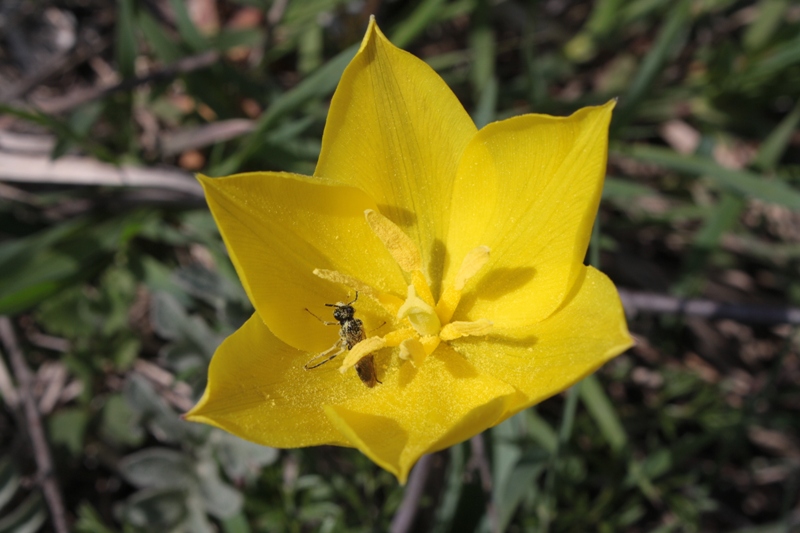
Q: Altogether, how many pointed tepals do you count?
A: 6